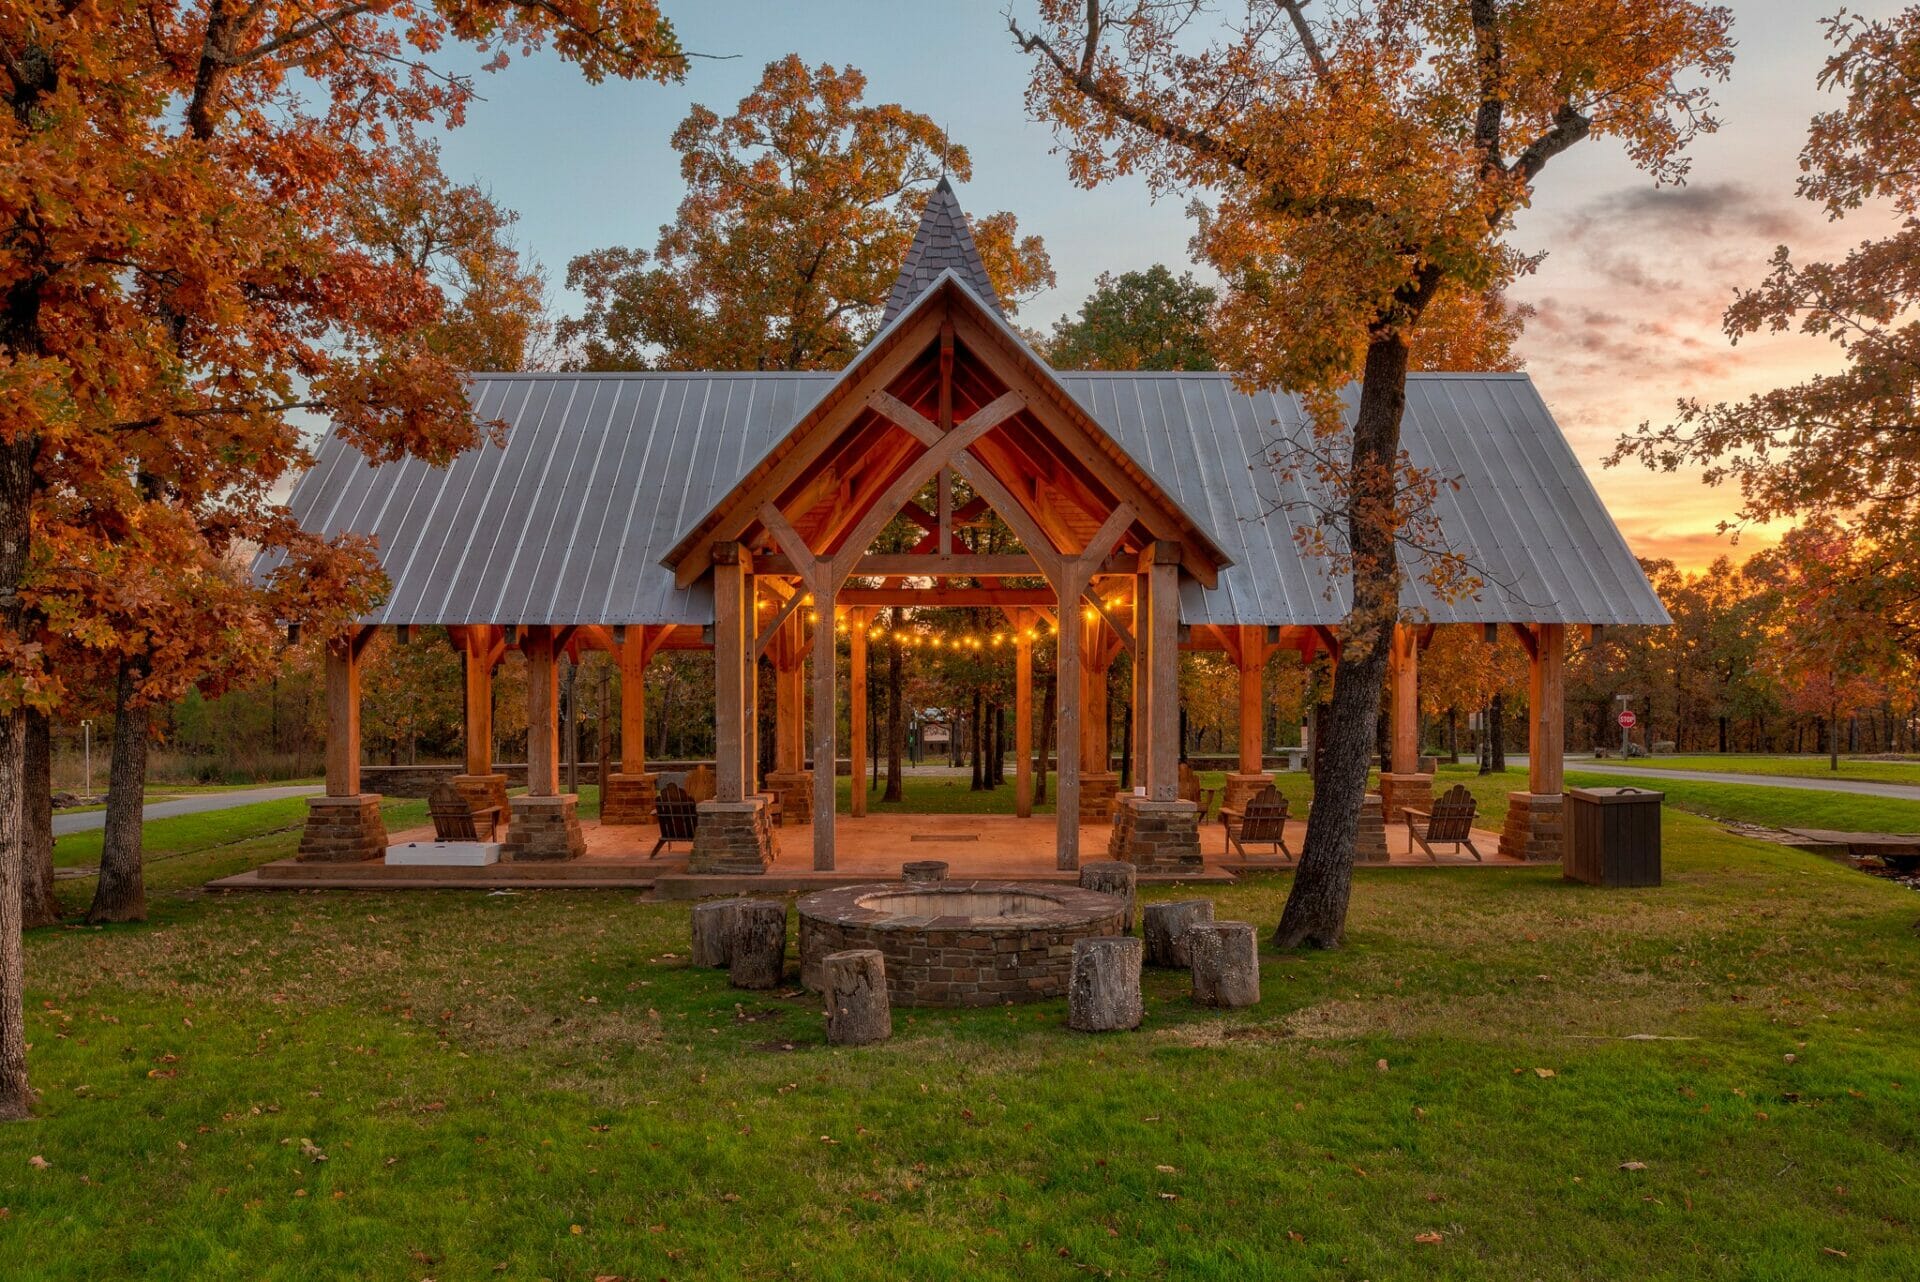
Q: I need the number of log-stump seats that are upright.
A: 8